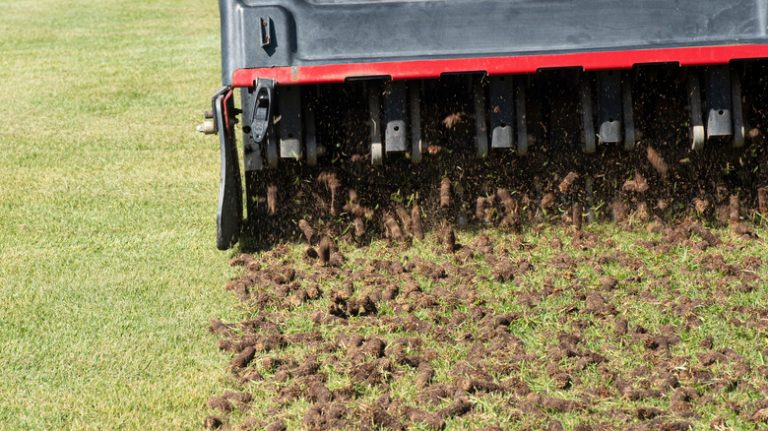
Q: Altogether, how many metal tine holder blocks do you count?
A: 5